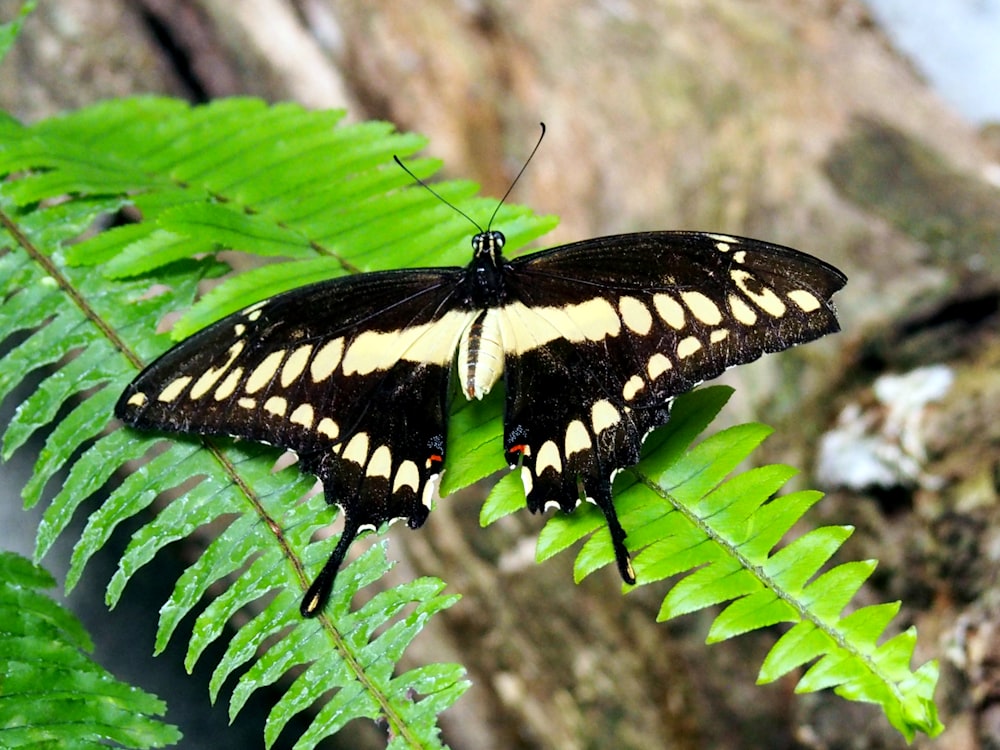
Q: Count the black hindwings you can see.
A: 2